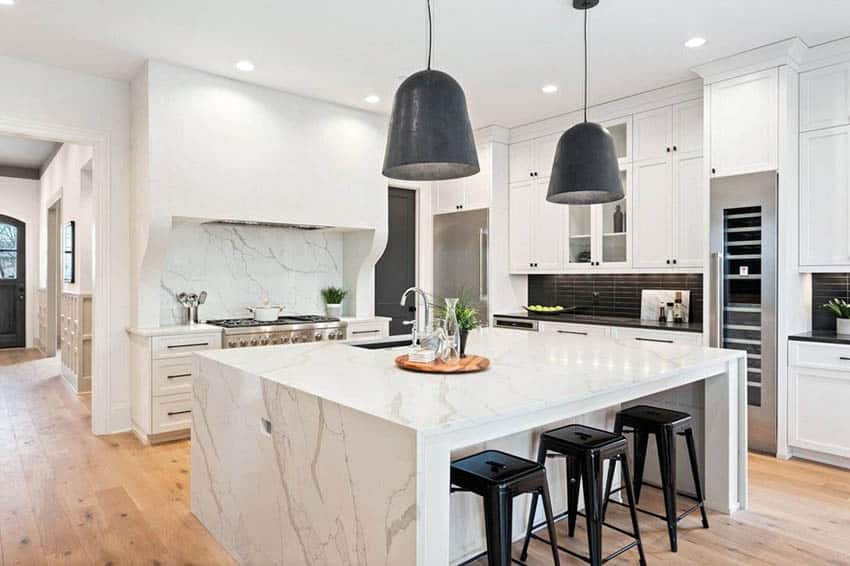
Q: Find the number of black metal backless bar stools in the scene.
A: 3